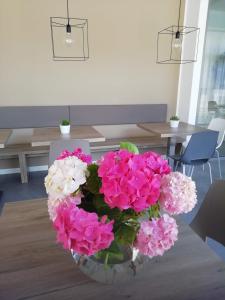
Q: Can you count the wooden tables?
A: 4